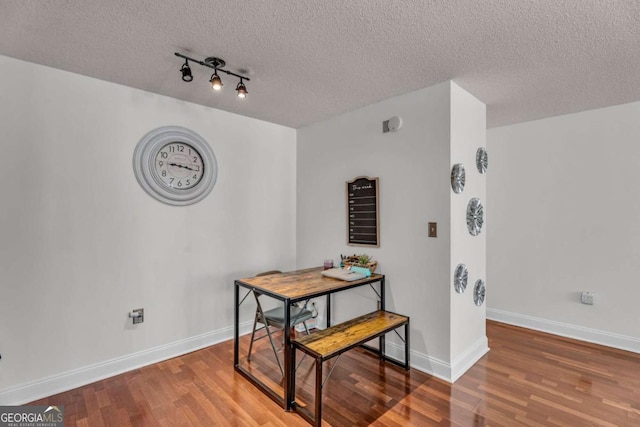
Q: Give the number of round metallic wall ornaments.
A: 5